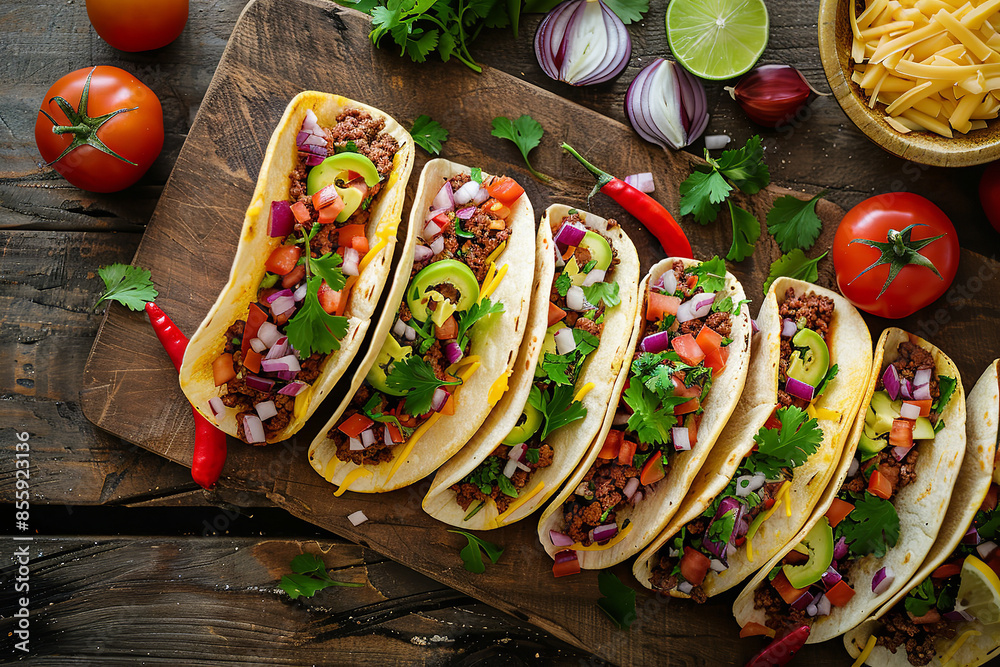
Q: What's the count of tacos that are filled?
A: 7